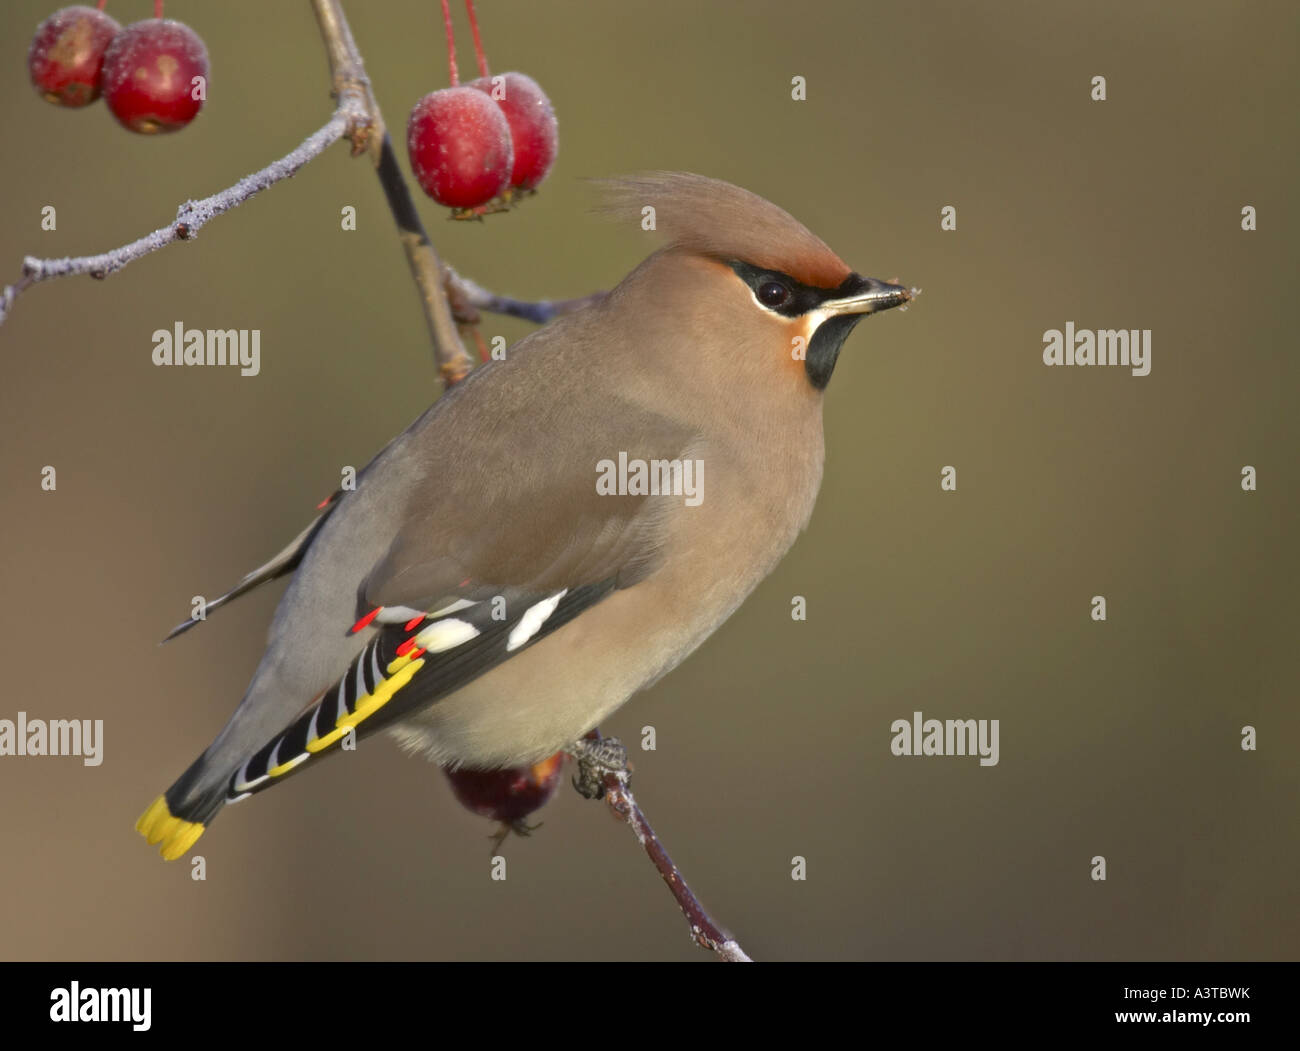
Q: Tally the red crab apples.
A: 5